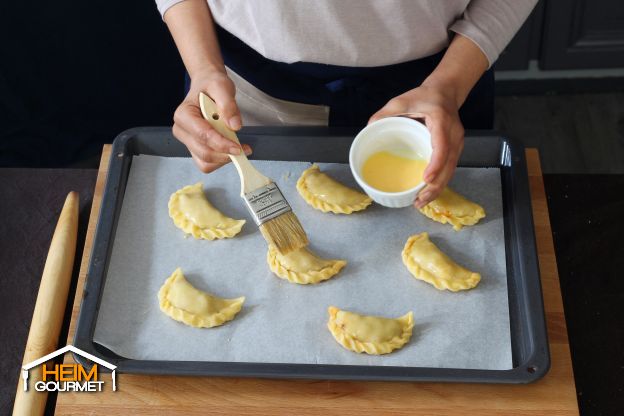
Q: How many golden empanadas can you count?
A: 7